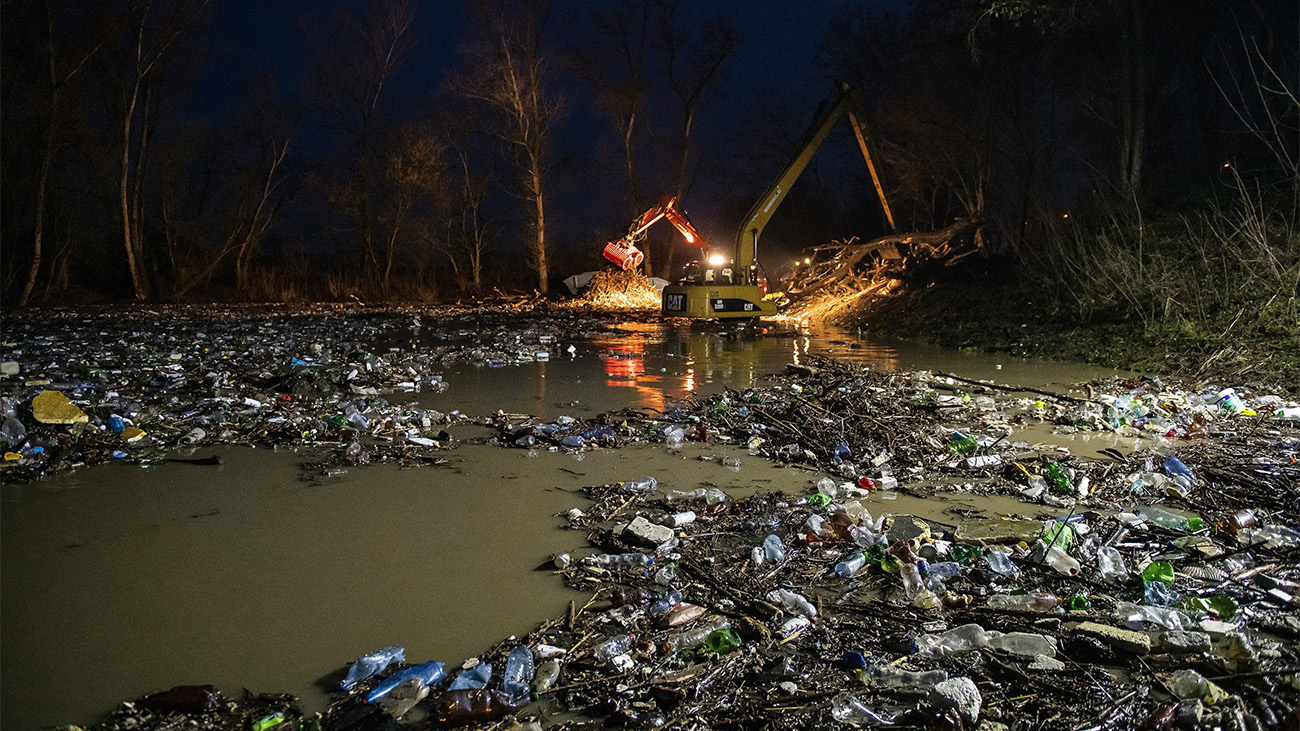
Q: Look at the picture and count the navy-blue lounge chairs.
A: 0